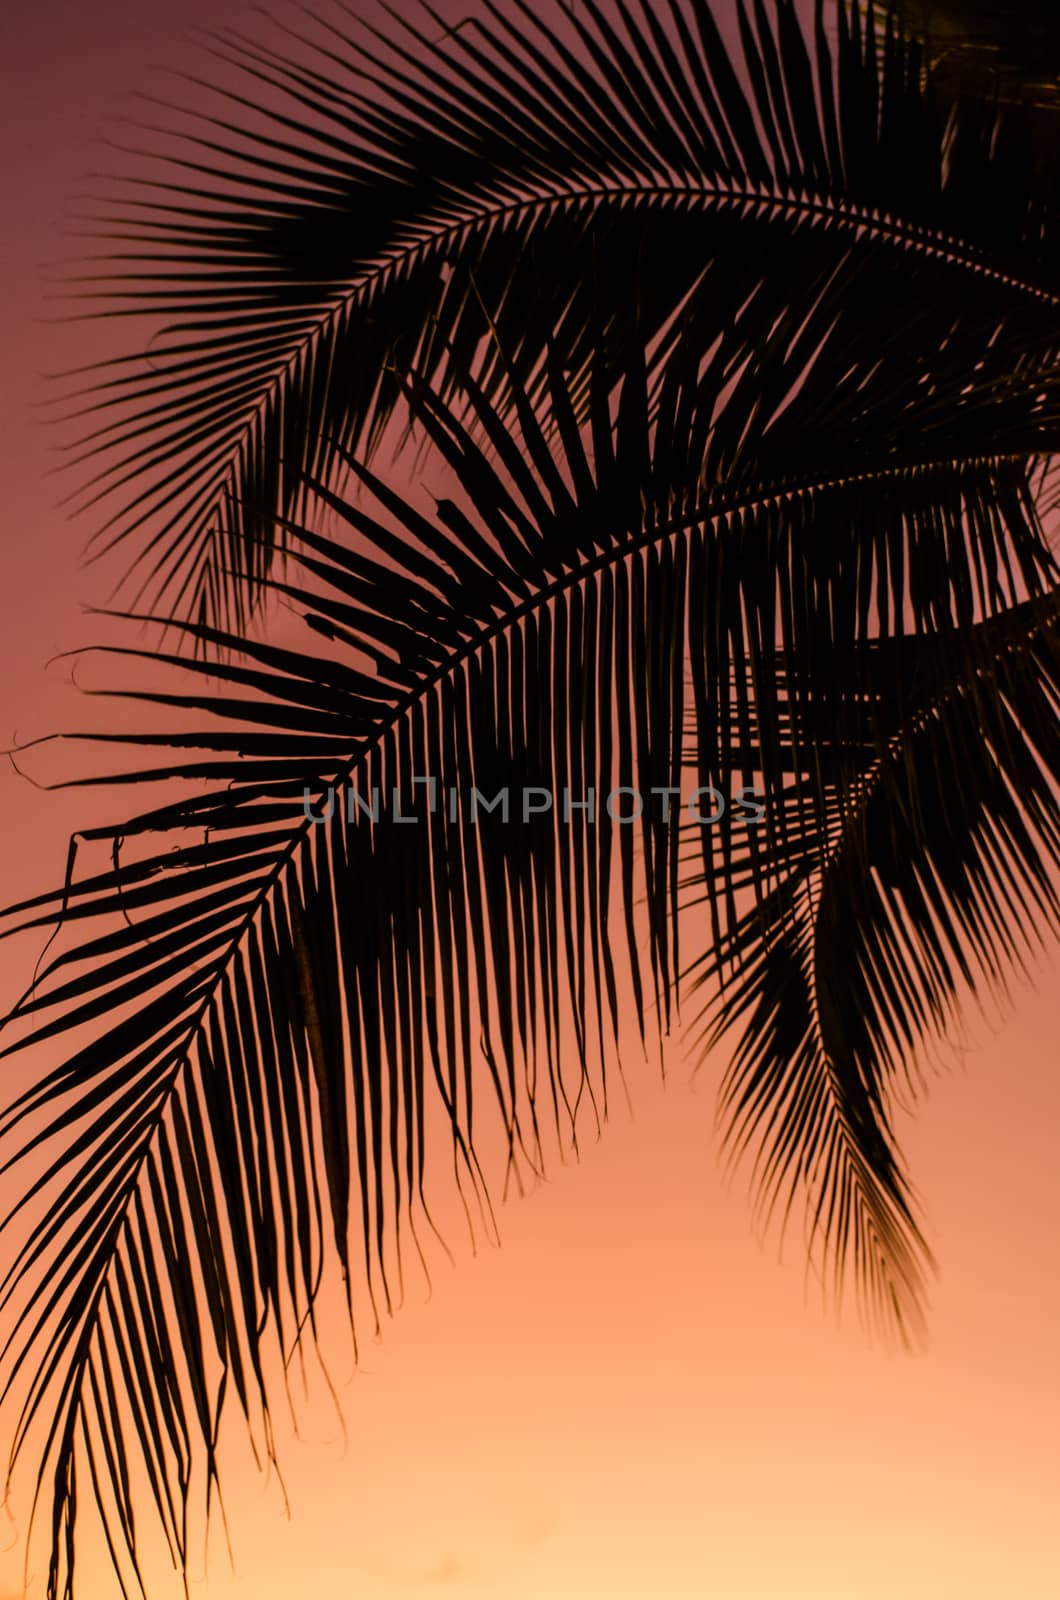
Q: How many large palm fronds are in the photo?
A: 3